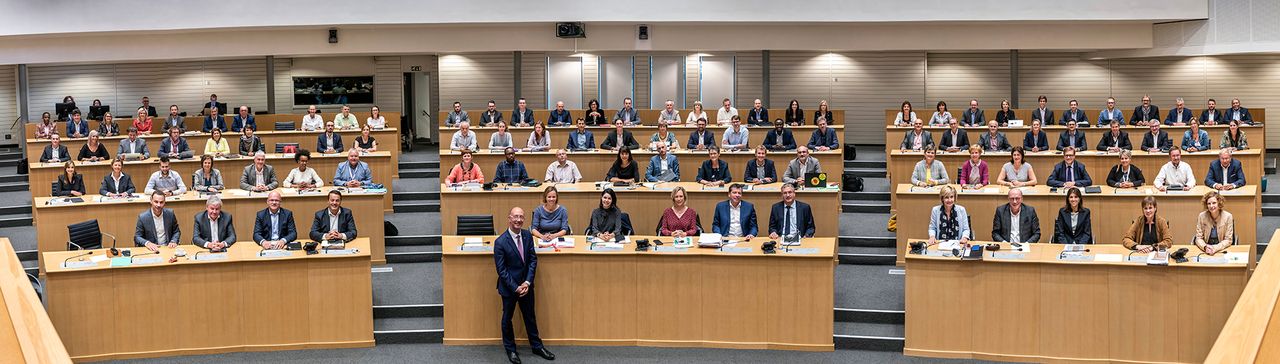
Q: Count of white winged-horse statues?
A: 0